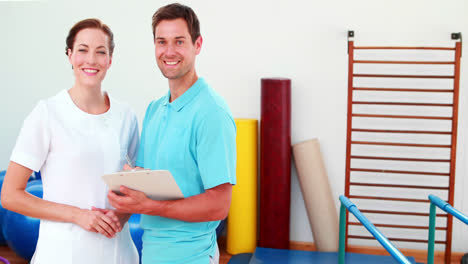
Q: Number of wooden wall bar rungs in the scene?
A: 15